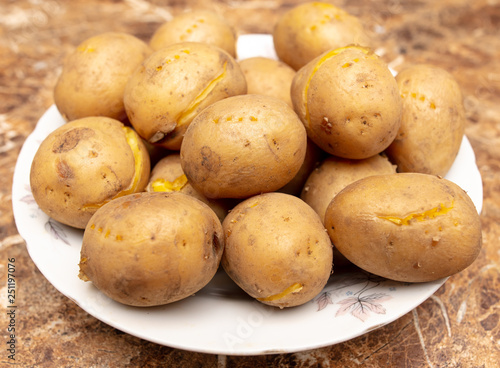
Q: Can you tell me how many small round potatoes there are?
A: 14